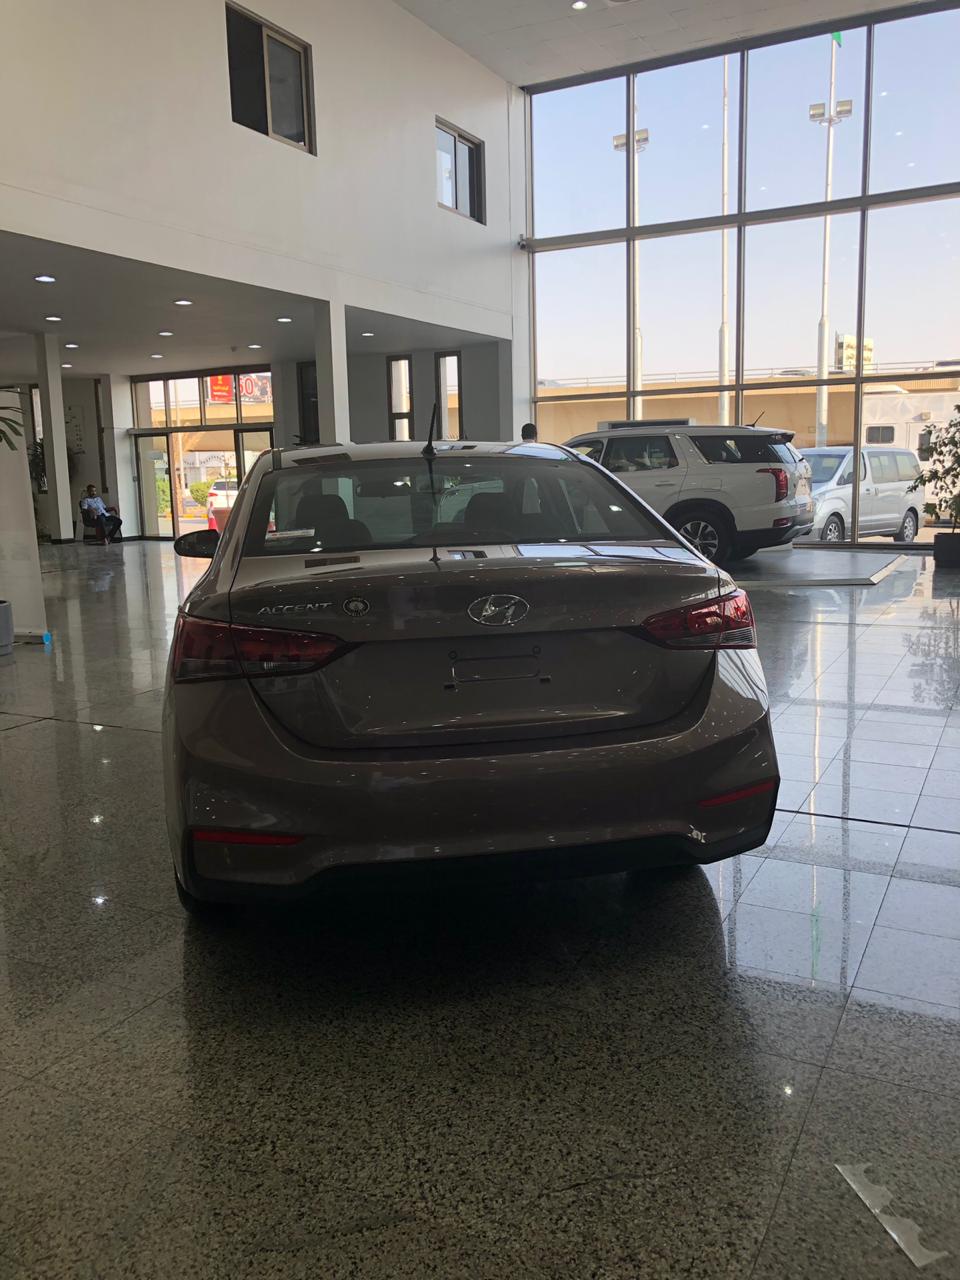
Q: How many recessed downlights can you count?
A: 11